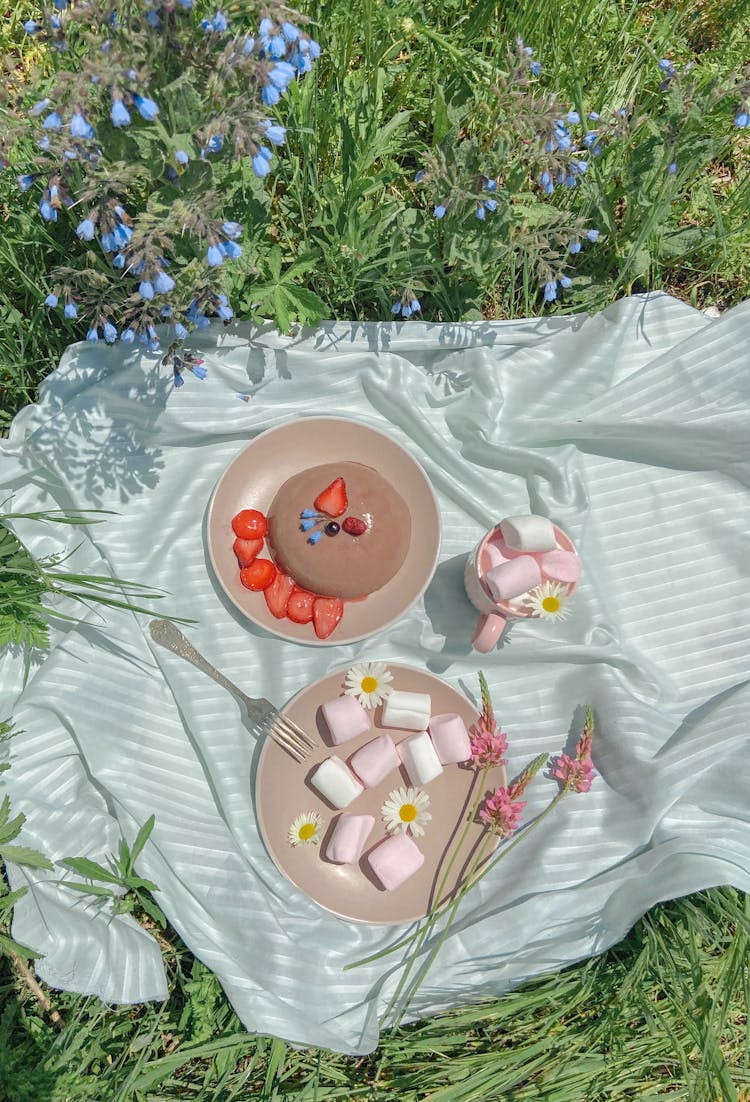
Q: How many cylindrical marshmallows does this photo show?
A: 12